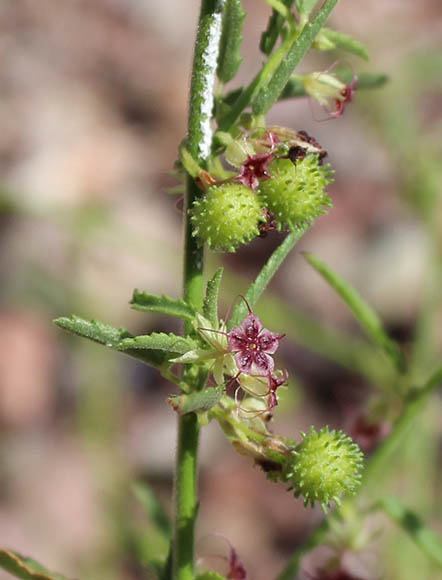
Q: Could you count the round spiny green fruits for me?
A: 3